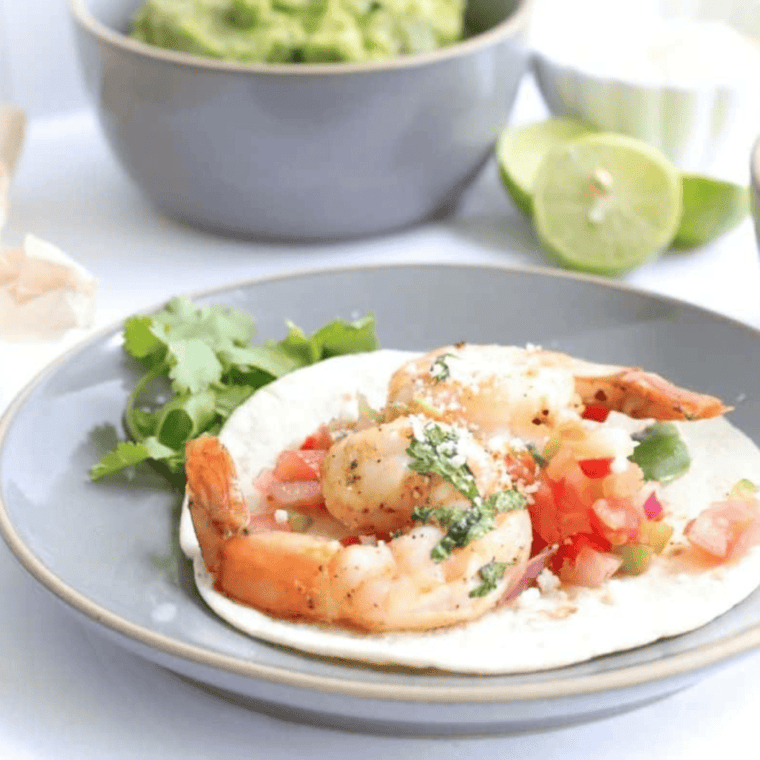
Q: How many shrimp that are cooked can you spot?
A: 2